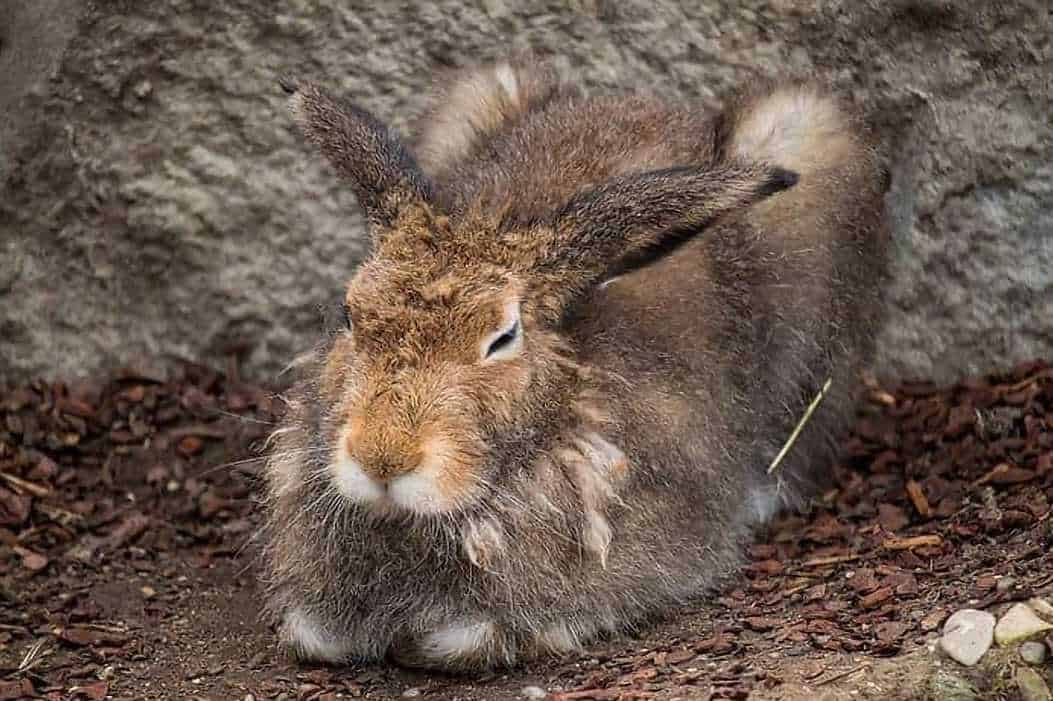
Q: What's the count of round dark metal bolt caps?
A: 0